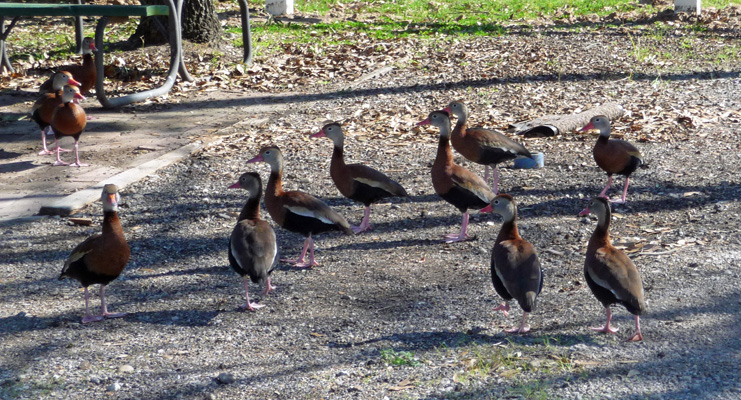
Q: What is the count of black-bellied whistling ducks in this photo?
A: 12